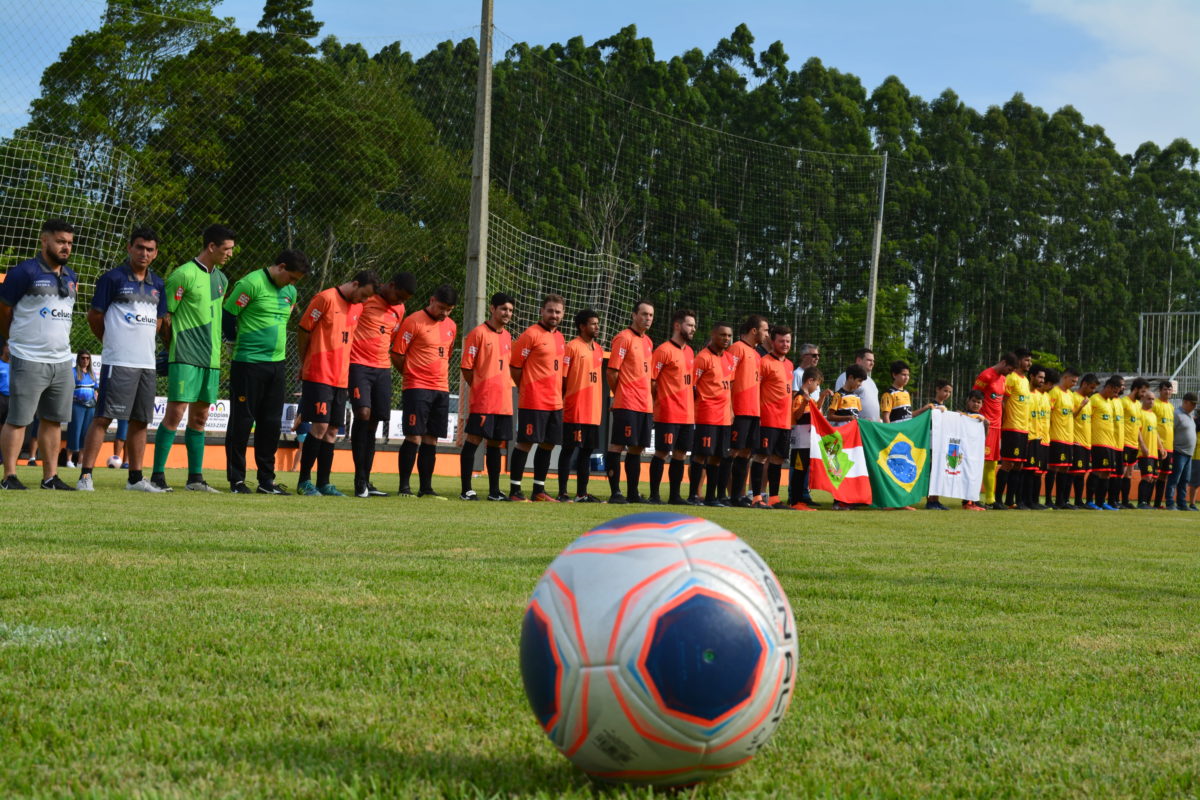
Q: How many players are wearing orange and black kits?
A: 11